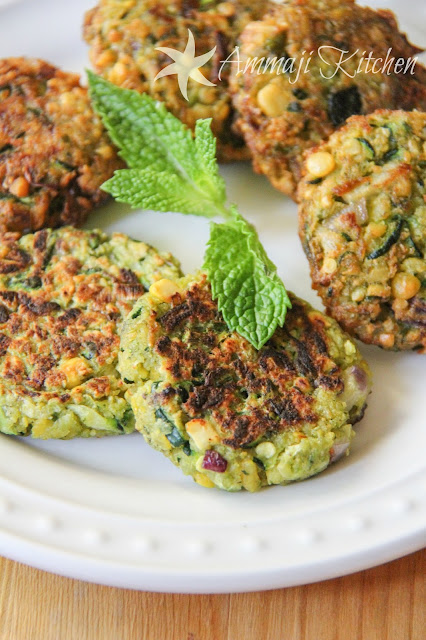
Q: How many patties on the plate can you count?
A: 6